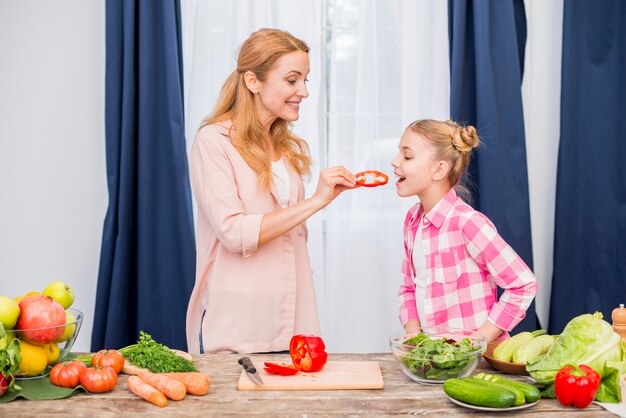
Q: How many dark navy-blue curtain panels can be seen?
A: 3